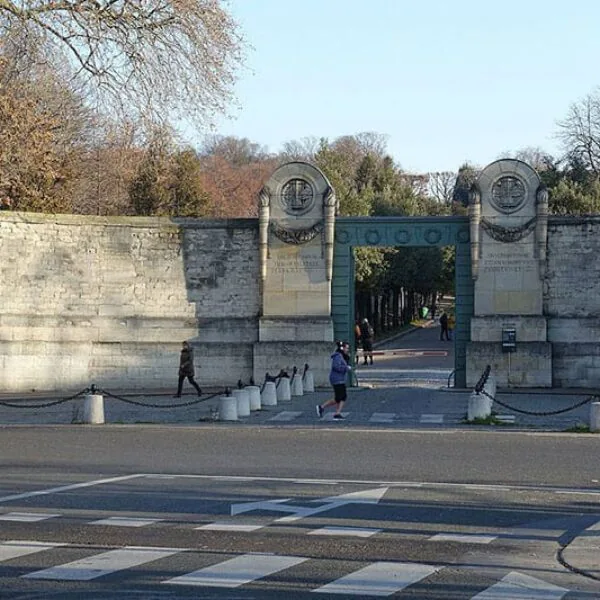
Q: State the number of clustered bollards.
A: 7